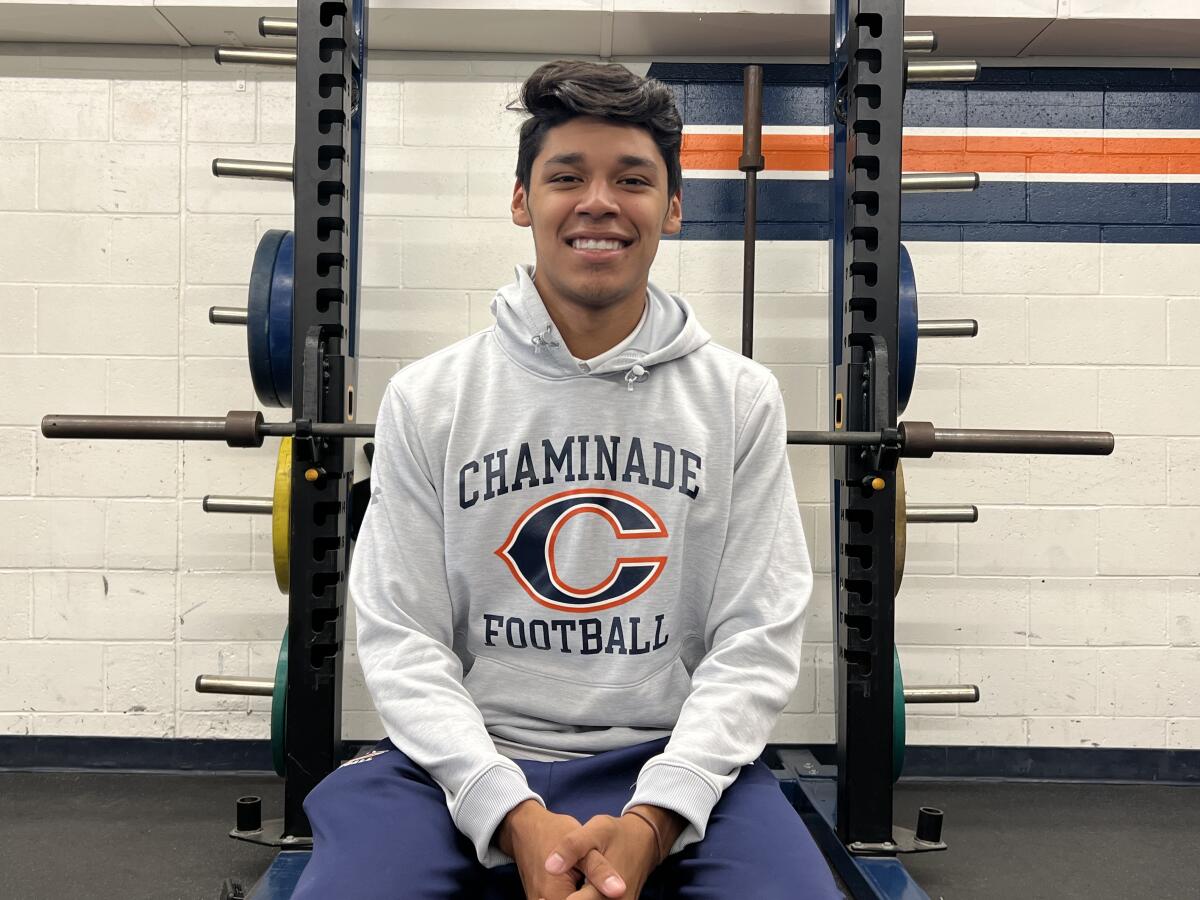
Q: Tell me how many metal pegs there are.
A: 12